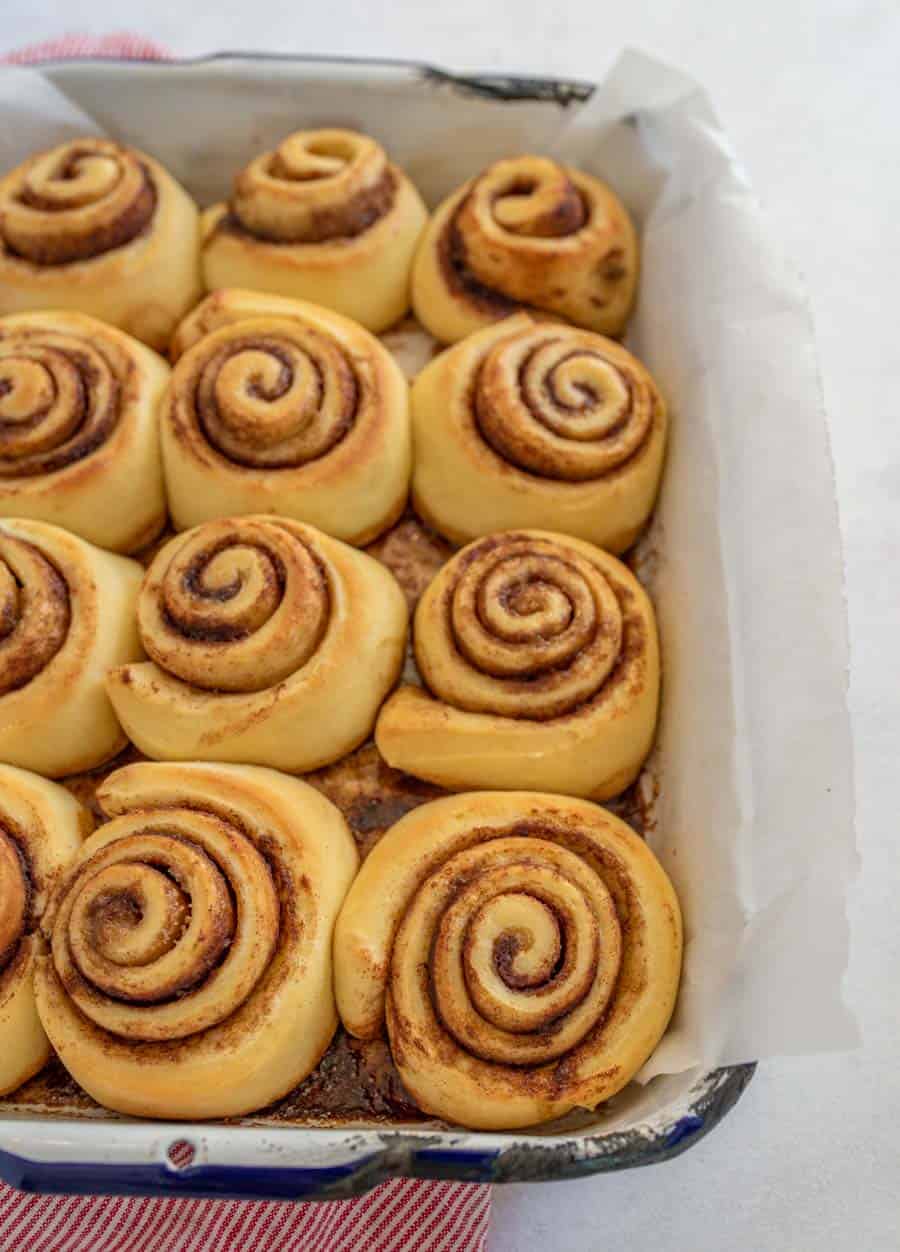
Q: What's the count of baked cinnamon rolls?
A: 12